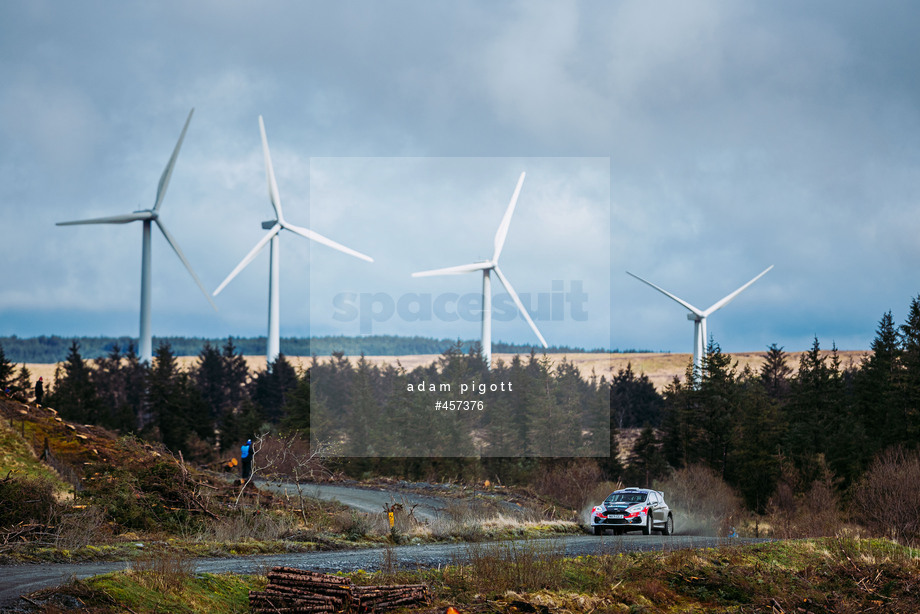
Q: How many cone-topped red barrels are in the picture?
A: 0